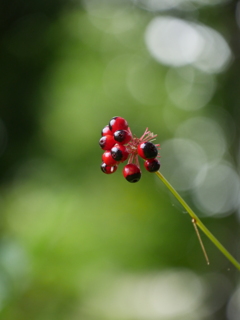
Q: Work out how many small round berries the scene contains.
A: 10